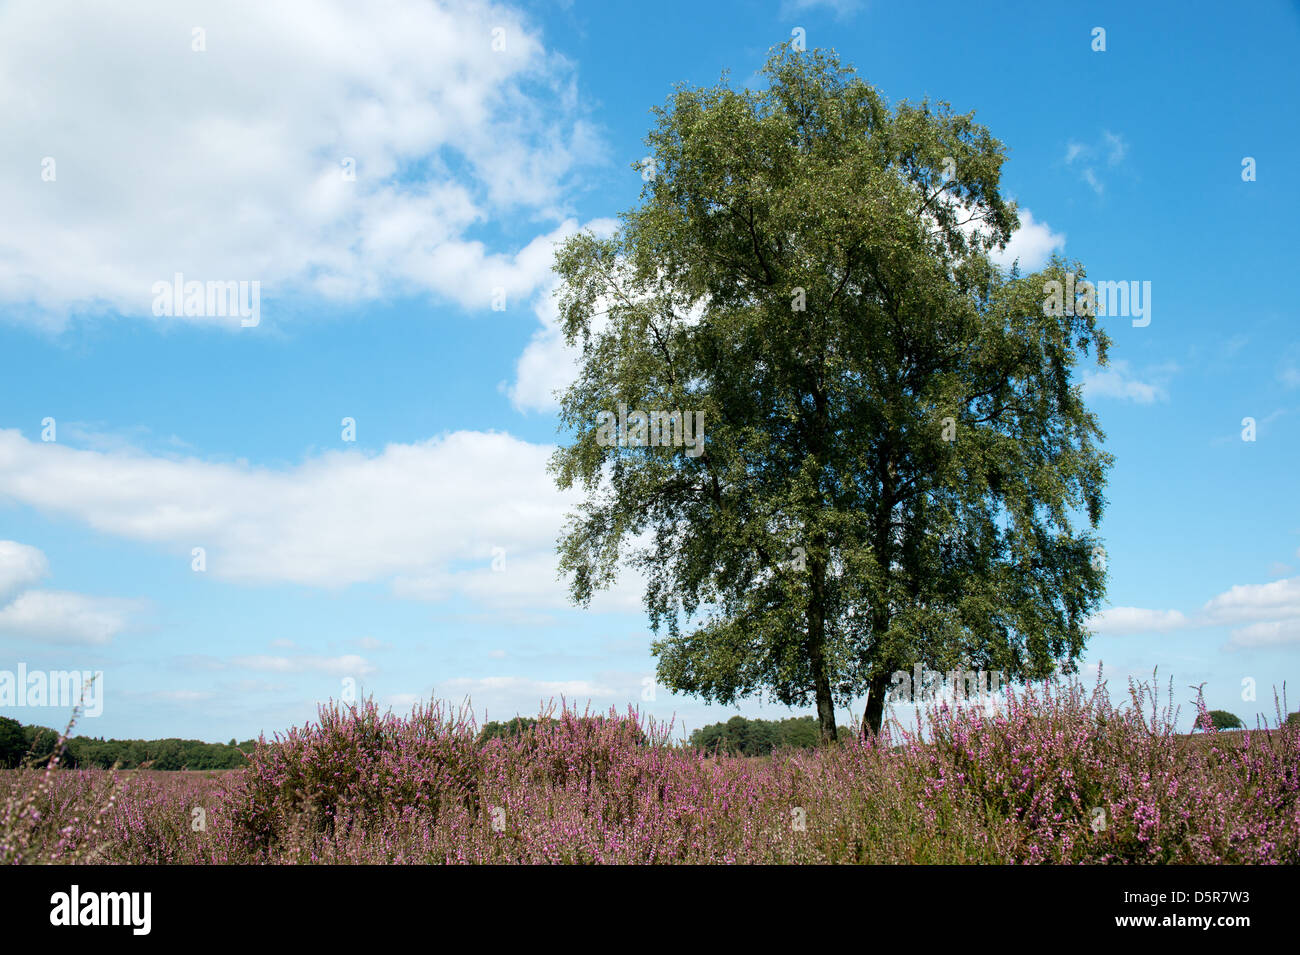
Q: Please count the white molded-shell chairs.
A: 0